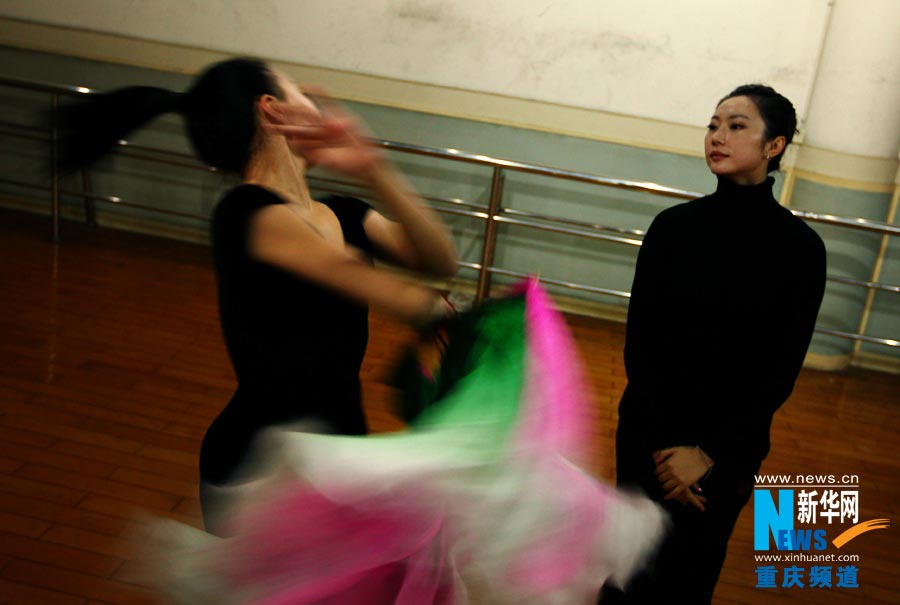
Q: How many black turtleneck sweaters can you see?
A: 1